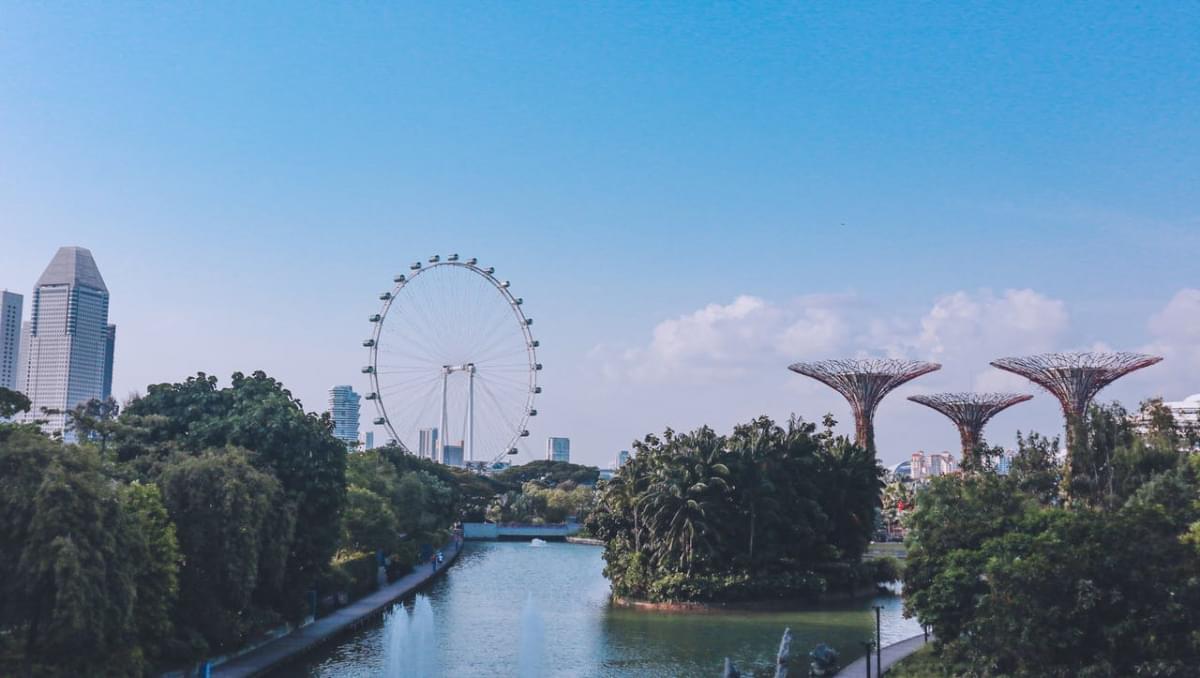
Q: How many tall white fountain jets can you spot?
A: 3